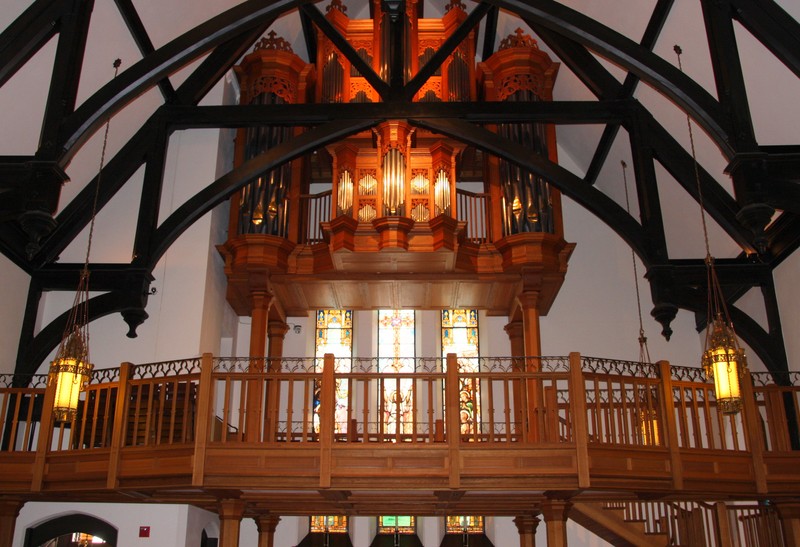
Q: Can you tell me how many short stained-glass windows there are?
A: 3